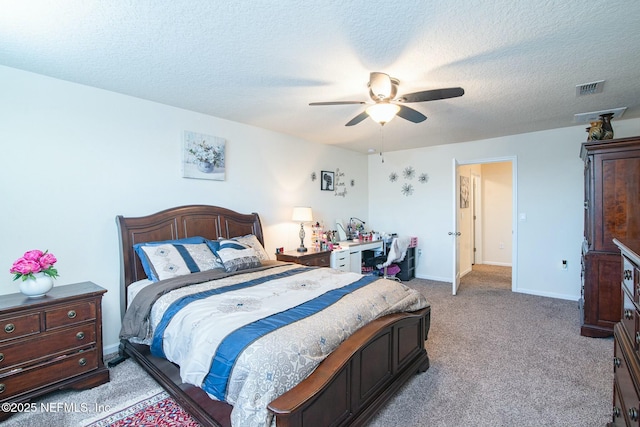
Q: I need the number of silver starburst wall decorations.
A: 4